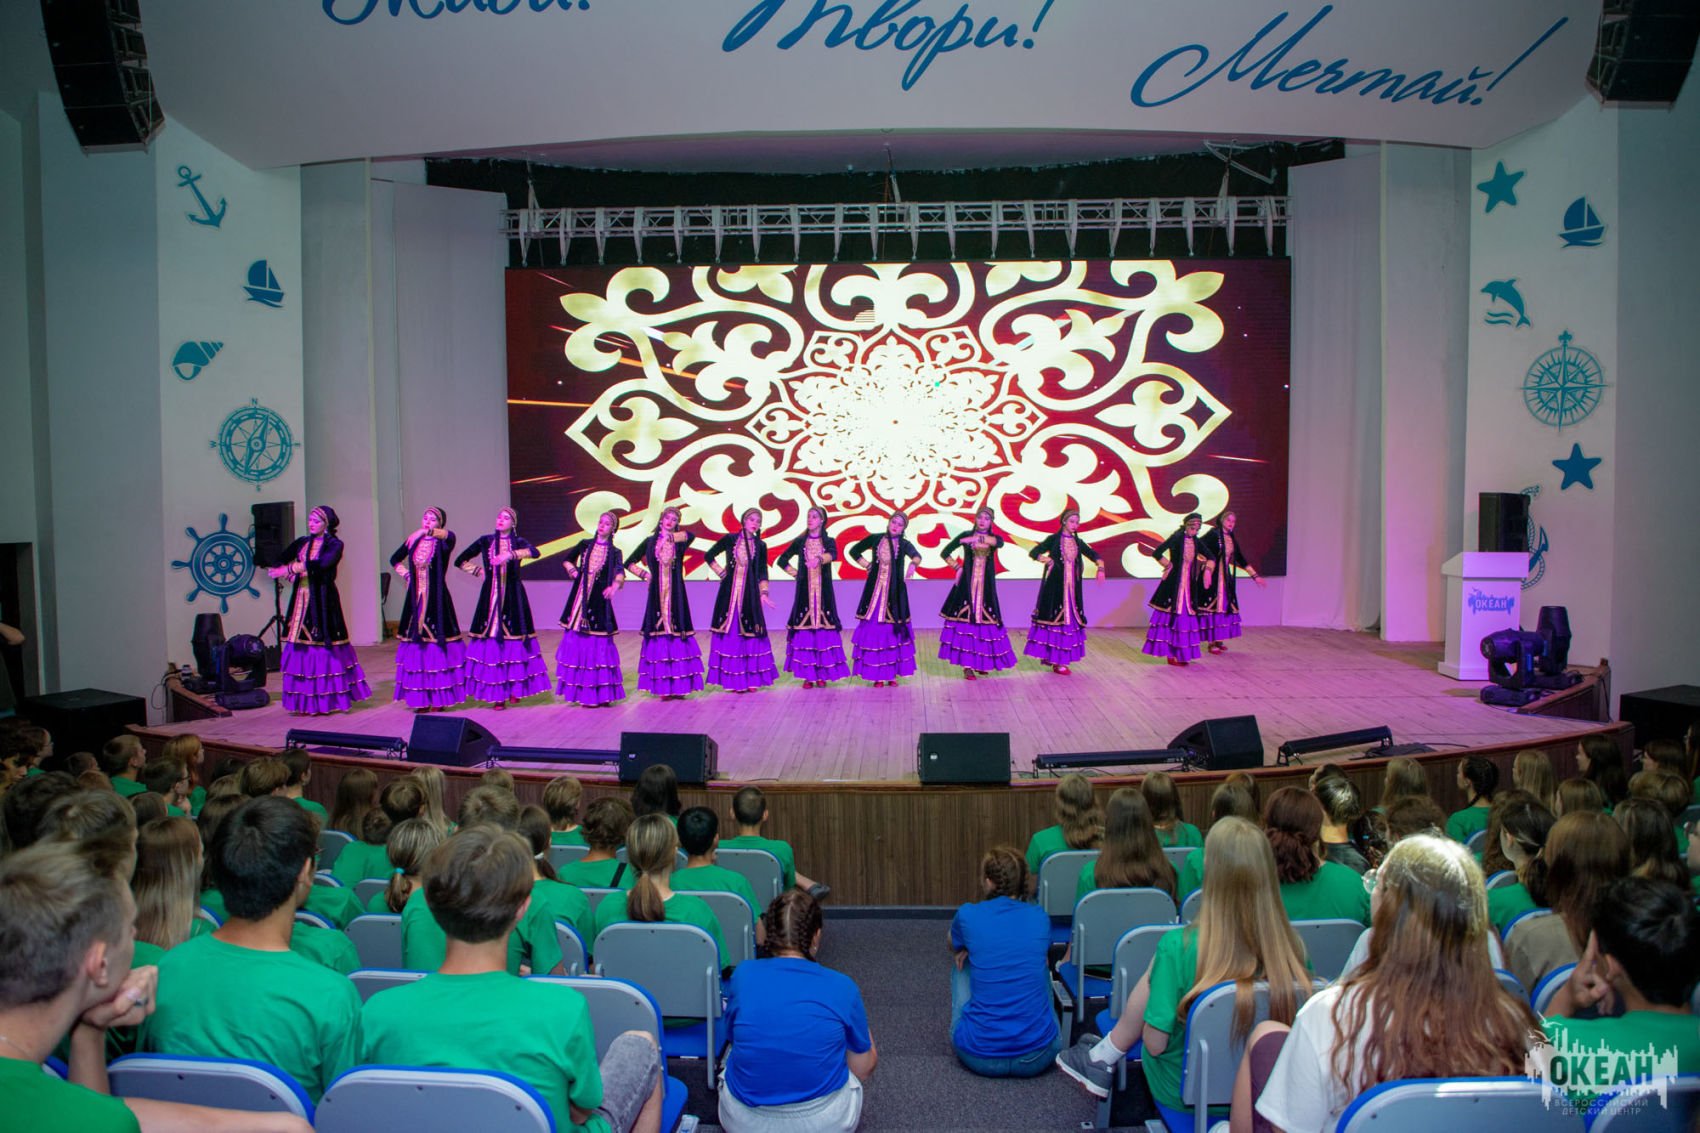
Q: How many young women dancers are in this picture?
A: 12